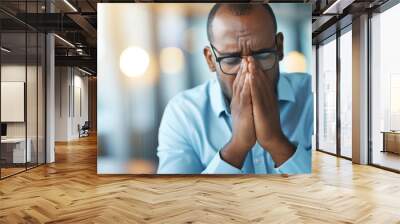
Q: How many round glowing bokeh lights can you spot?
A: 3